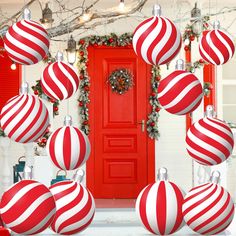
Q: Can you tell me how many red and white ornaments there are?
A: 12